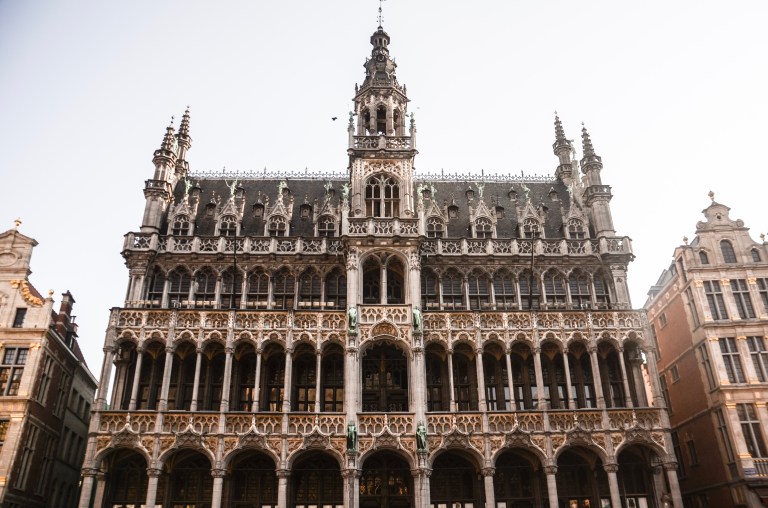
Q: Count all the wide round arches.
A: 9